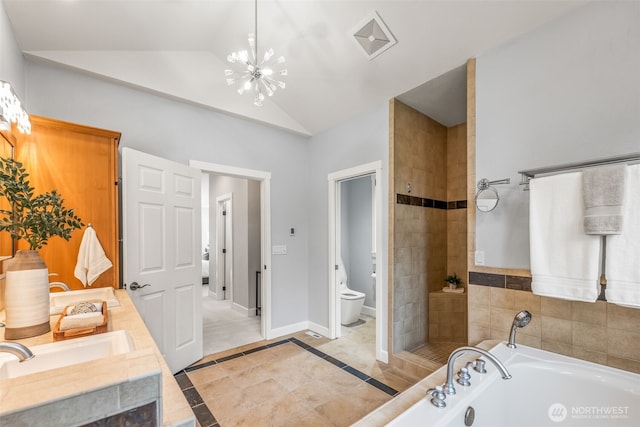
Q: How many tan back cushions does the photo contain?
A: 0